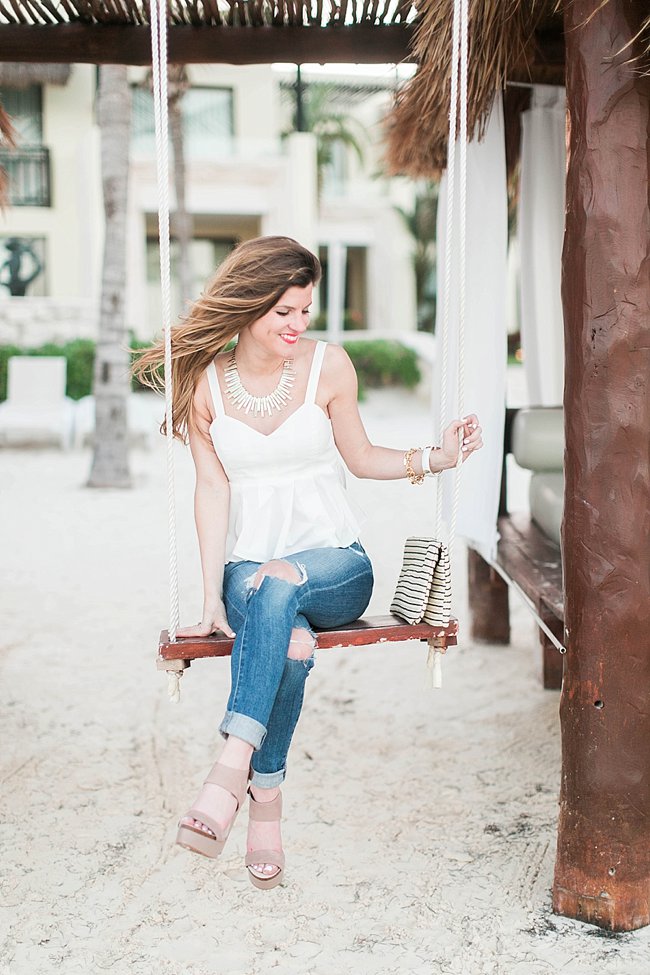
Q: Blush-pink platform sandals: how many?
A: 2